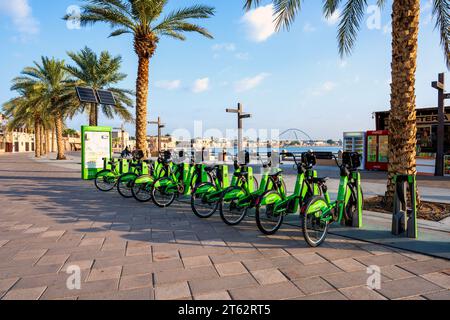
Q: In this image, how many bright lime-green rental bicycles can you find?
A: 8